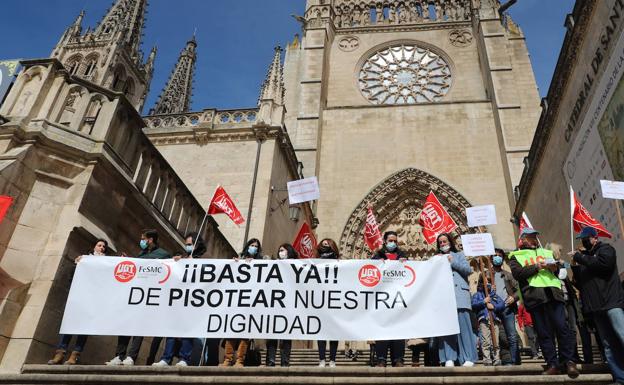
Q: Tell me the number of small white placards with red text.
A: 4